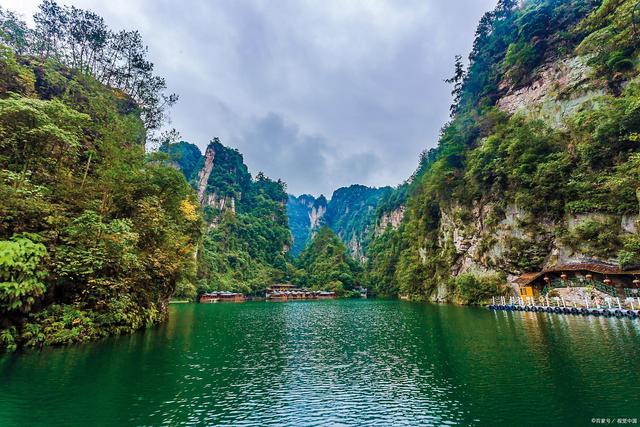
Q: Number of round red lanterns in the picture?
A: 5